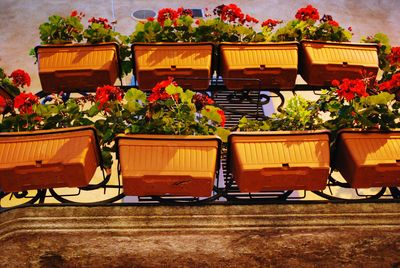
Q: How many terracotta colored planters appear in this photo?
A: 8